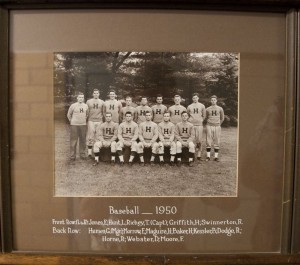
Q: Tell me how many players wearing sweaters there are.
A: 14